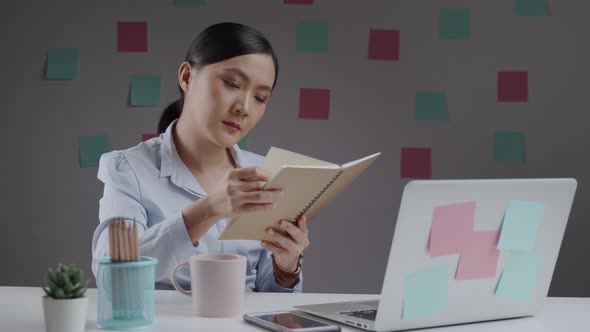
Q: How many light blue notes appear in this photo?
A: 3